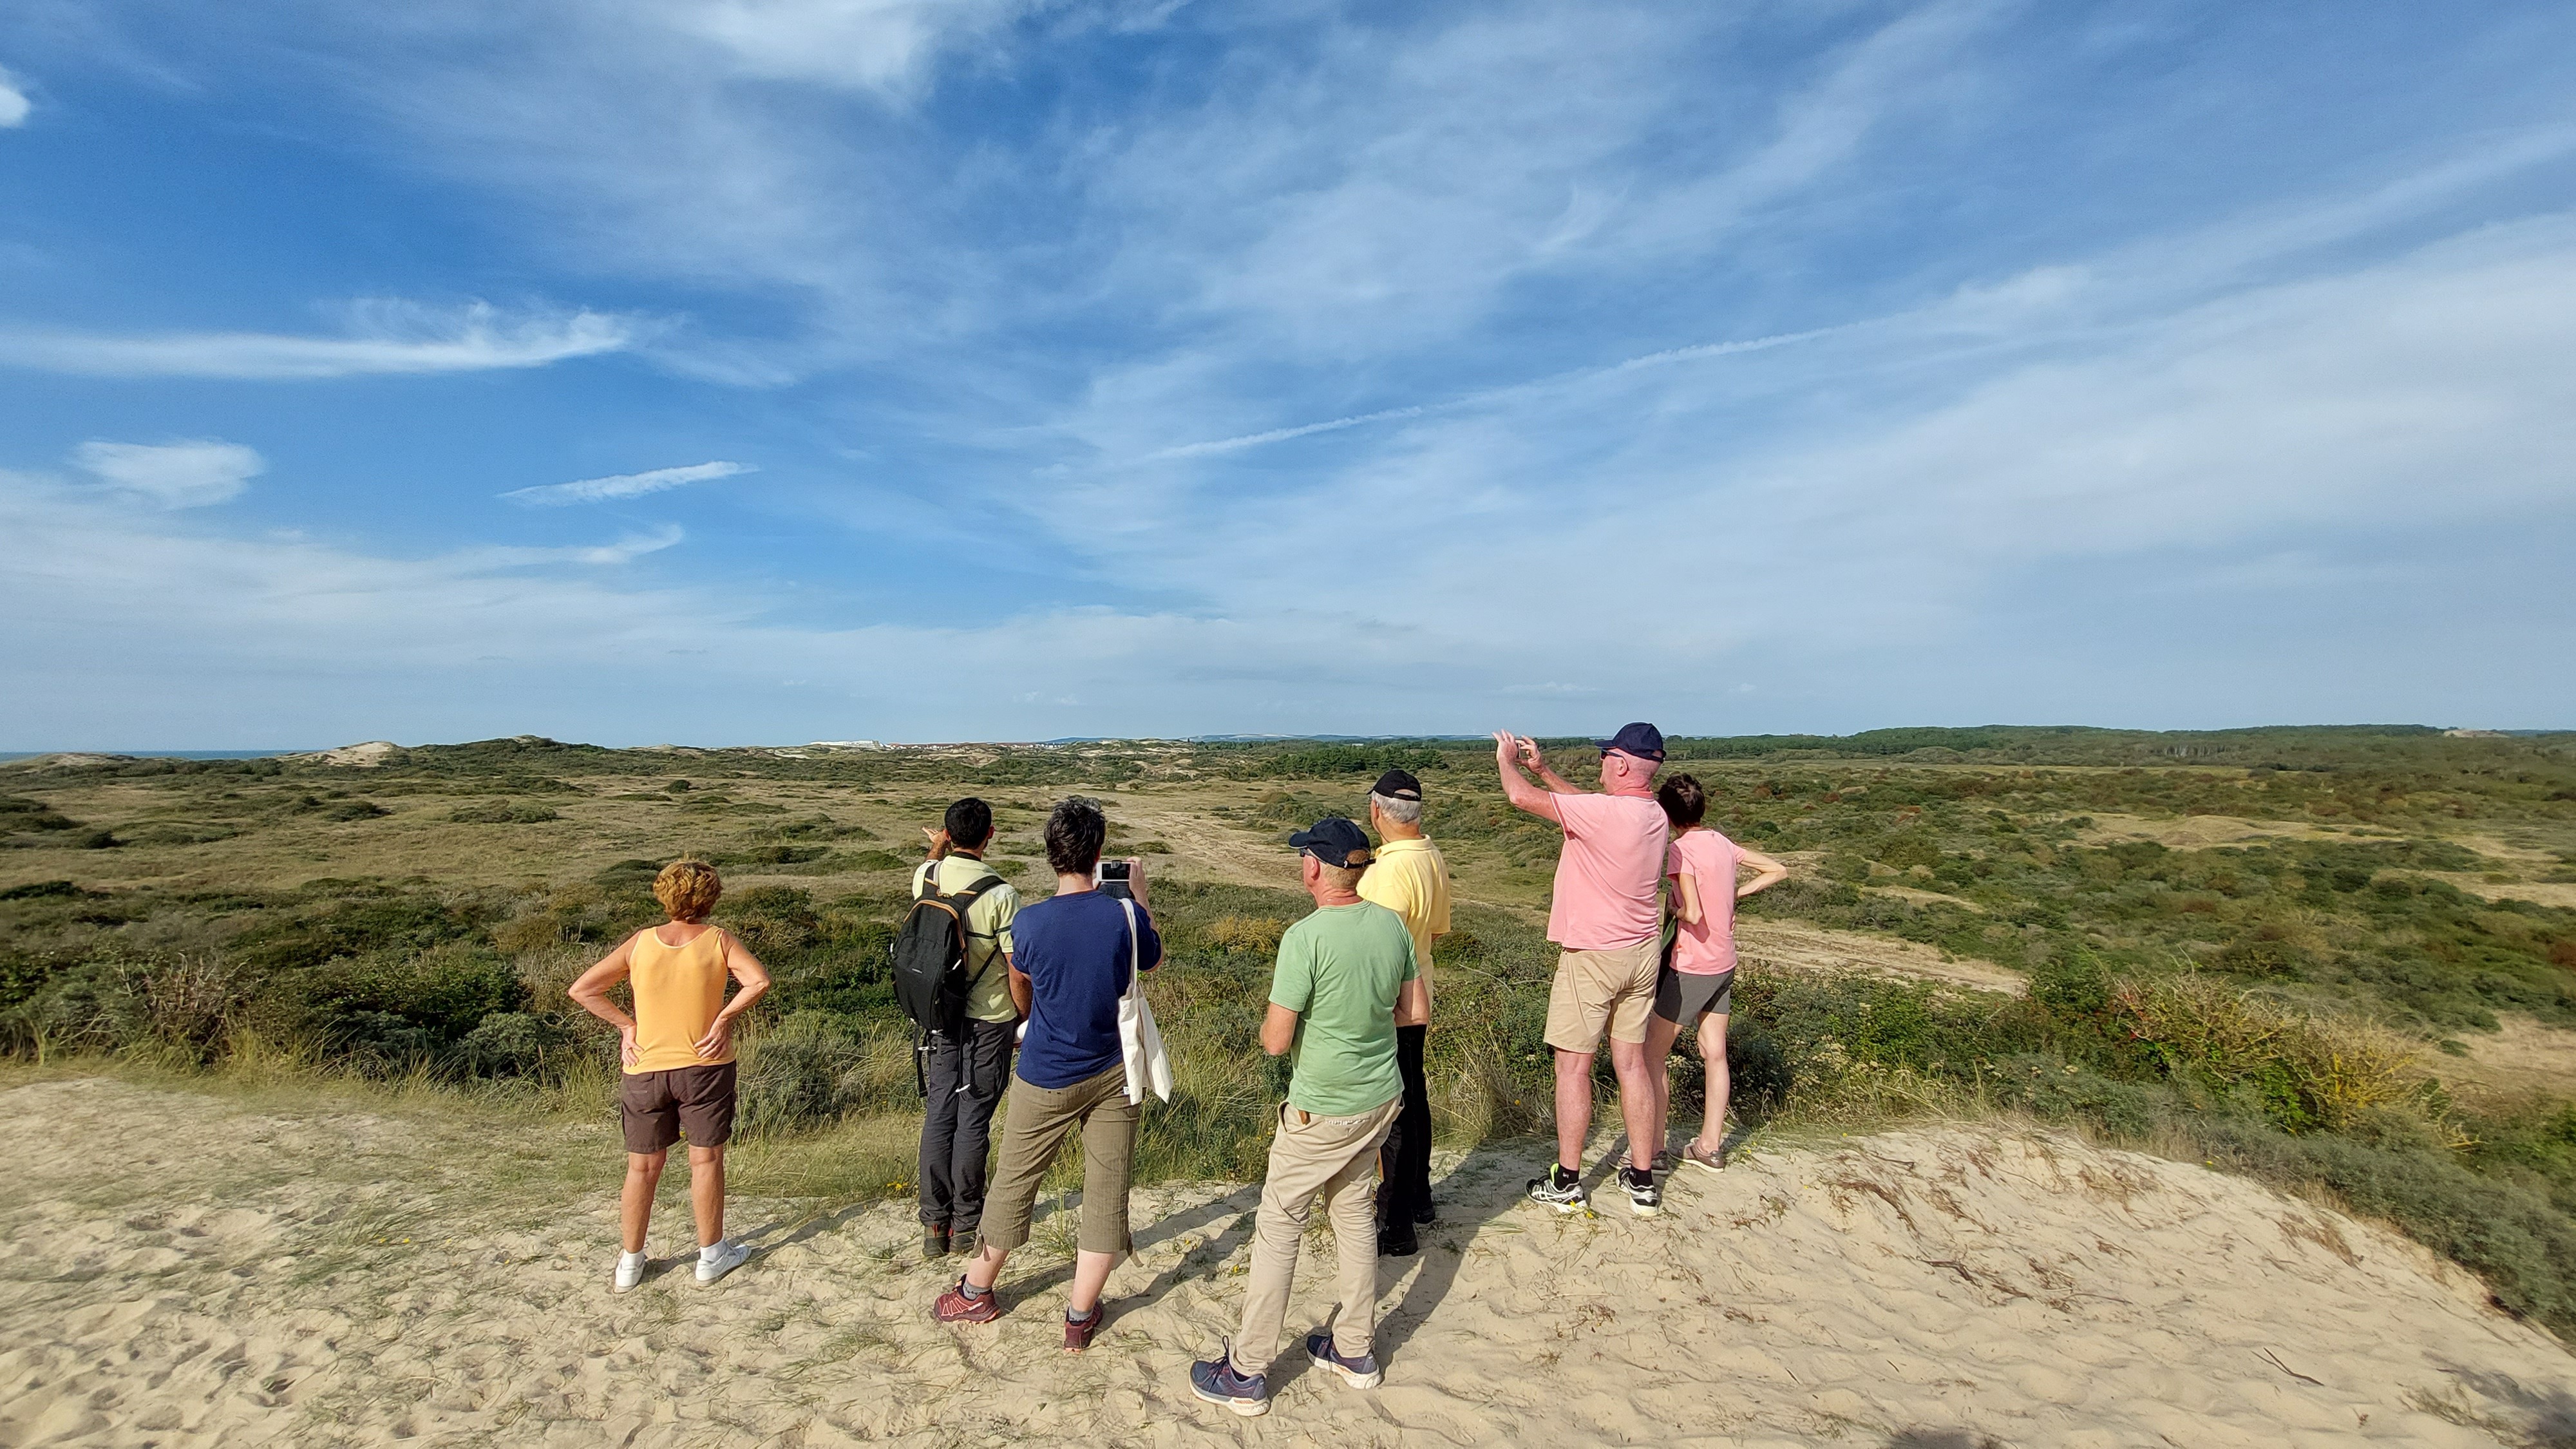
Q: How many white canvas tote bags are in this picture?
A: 1